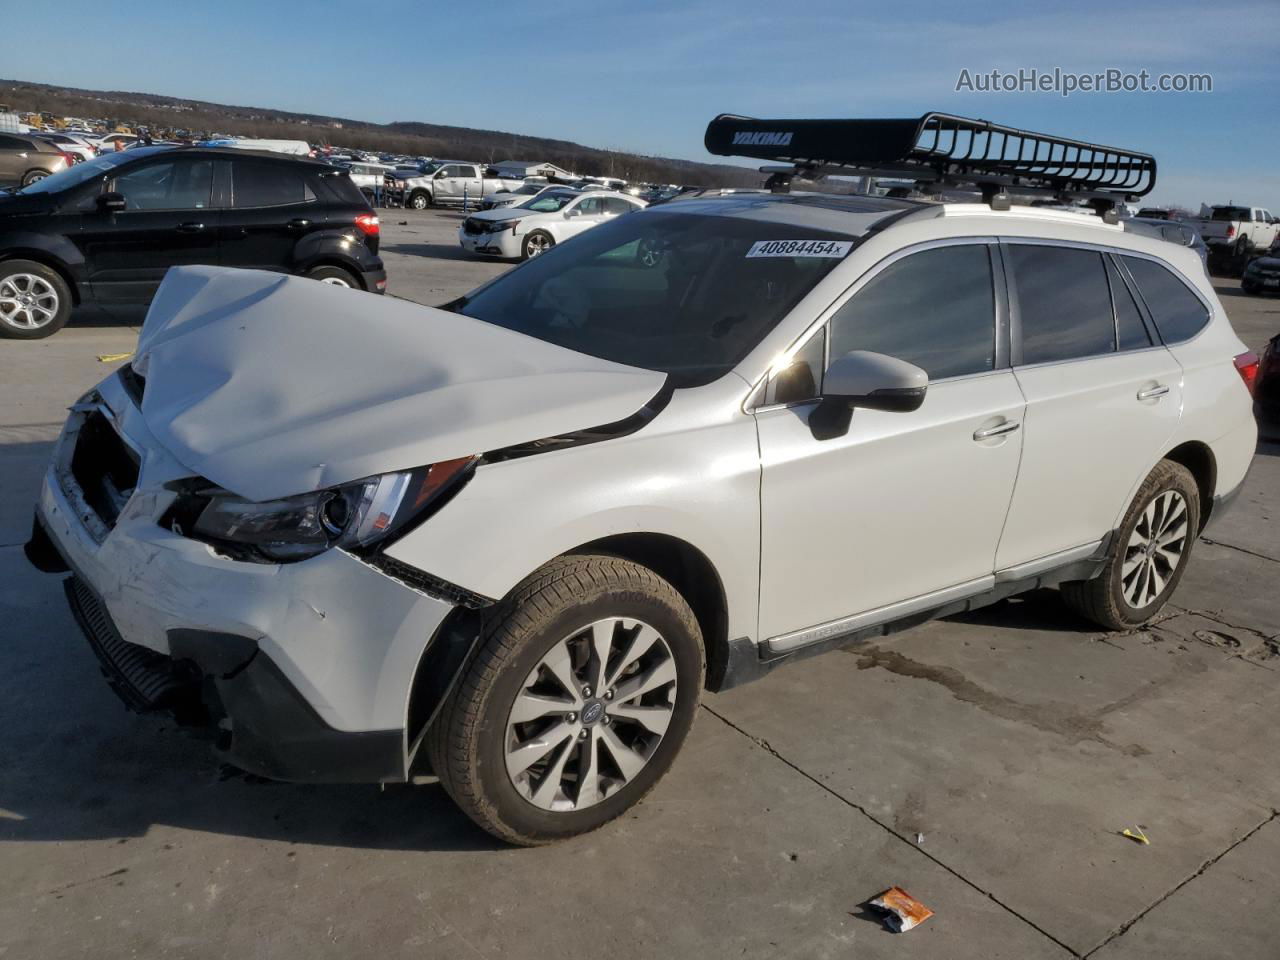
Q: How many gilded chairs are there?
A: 0